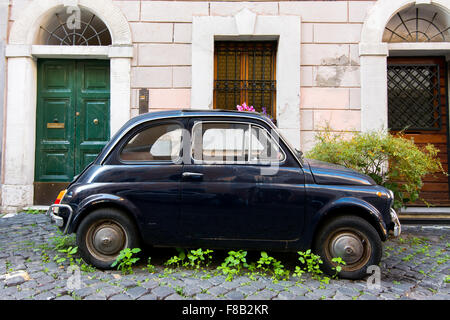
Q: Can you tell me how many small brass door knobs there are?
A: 2